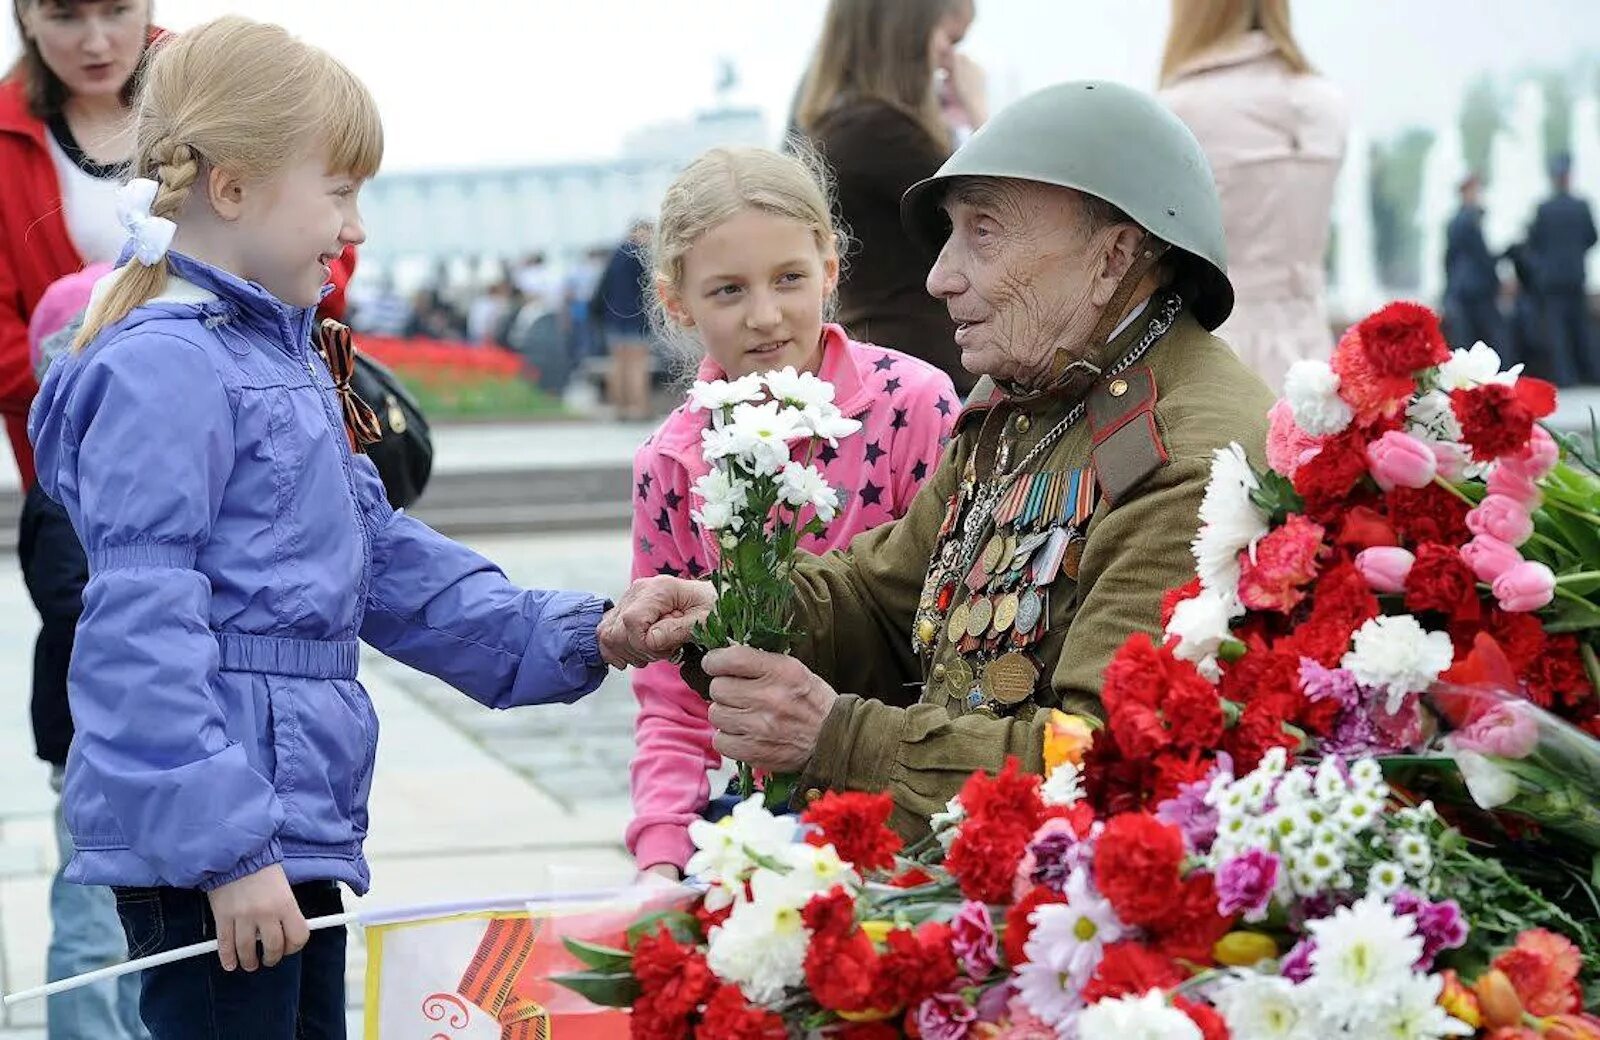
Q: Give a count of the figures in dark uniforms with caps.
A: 2